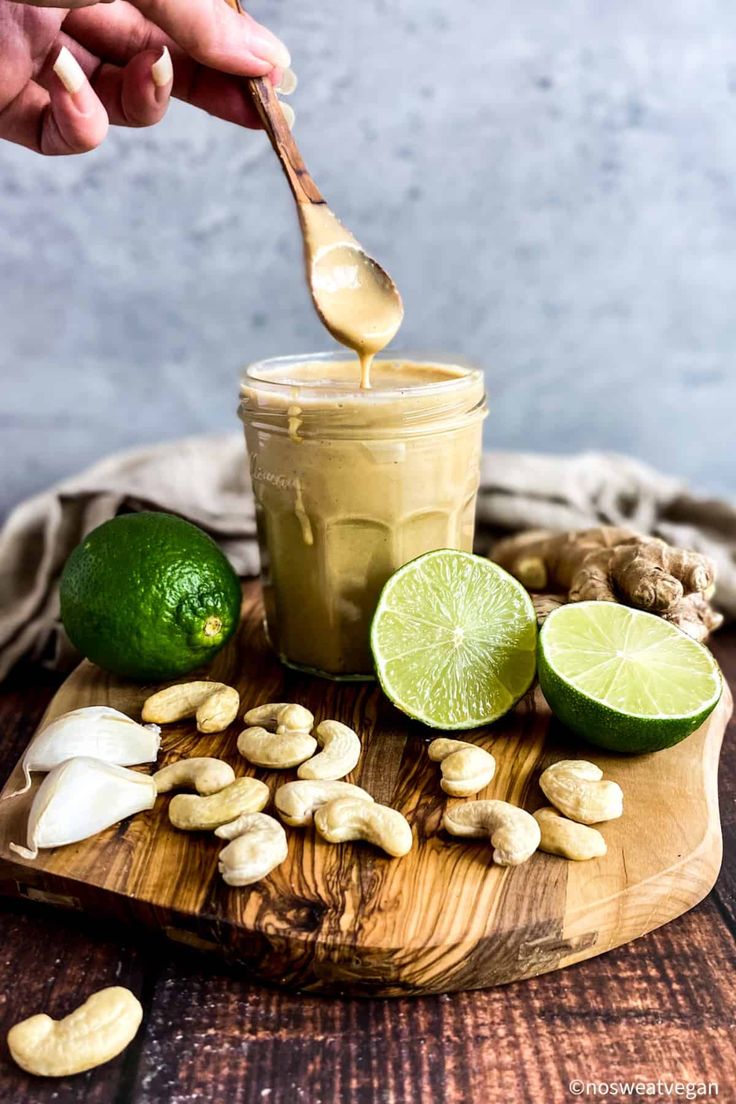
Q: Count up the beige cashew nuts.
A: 14